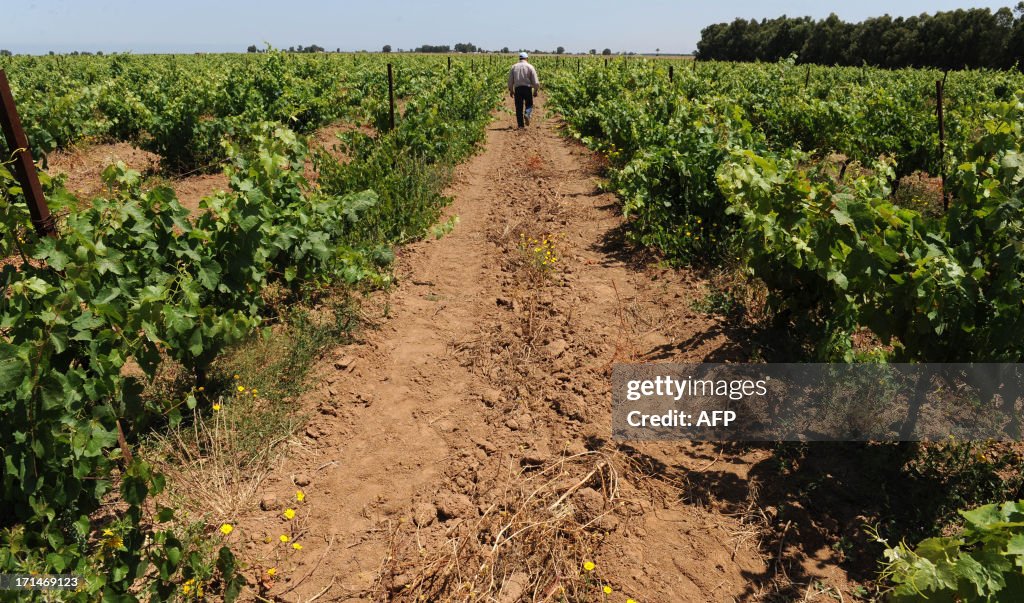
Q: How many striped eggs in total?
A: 0